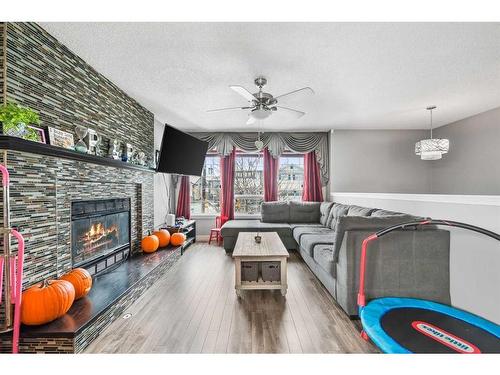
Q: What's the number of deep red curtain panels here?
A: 4